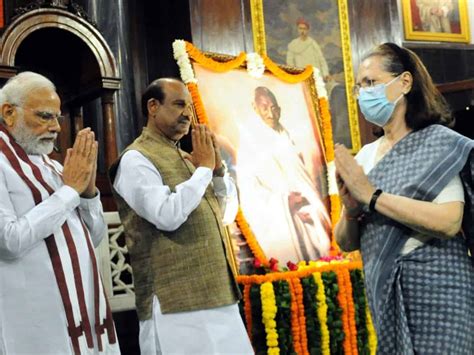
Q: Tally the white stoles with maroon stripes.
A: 1